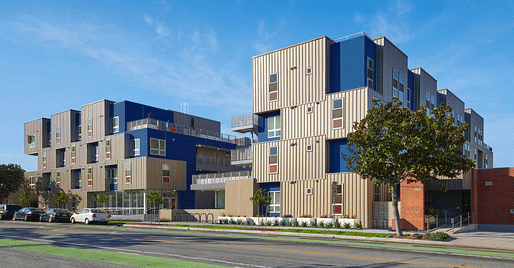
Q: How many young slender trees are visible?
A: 5